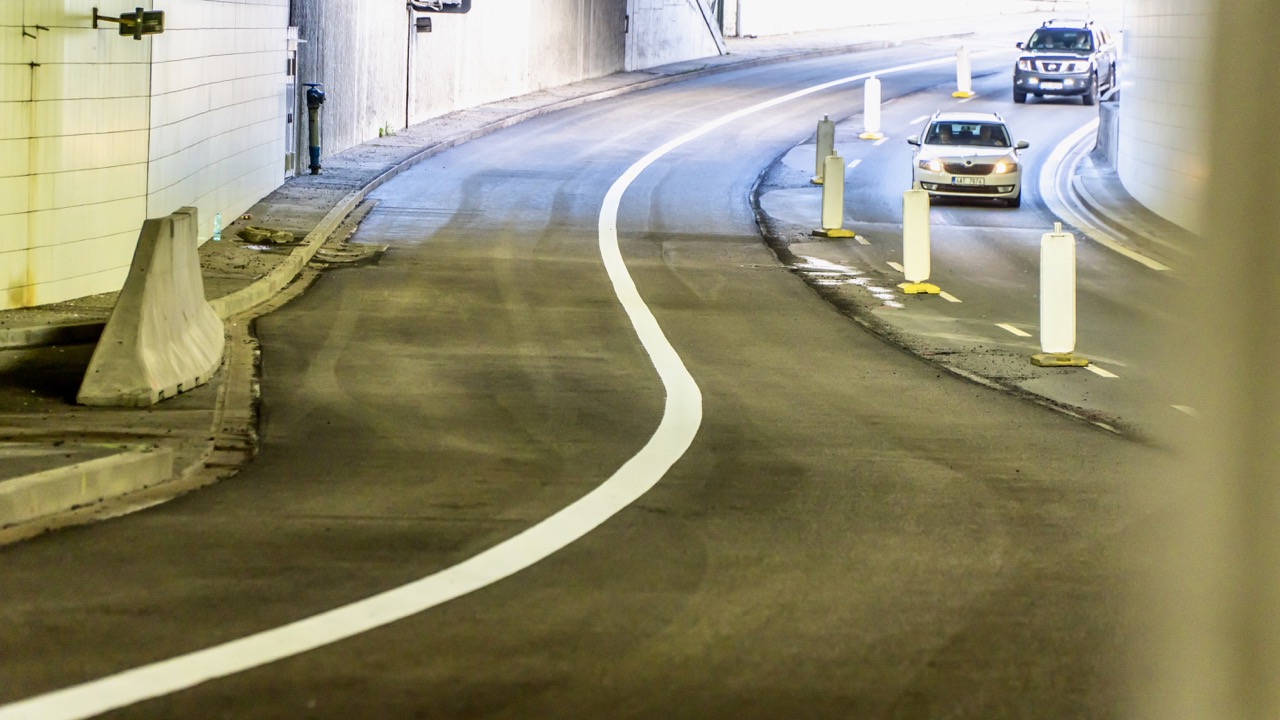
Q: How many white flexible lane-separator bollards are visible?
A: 6